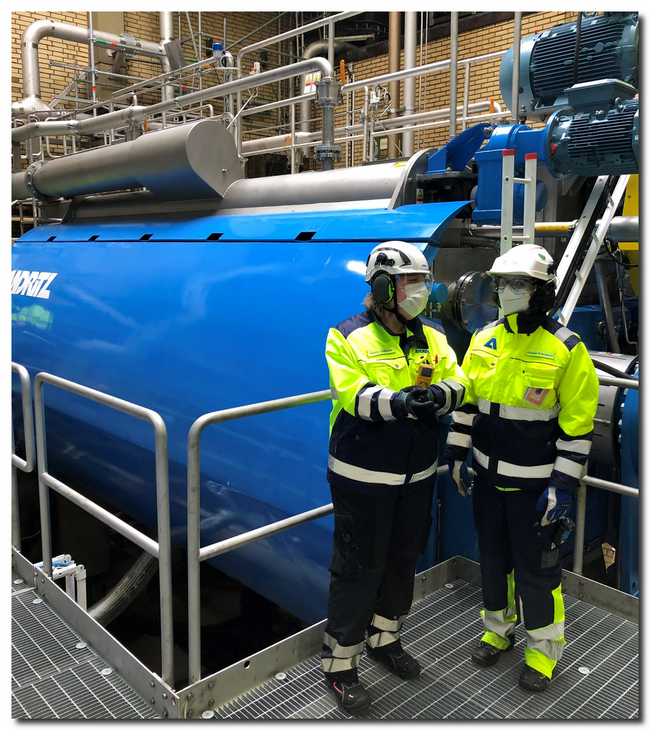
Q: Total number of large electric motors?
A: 2